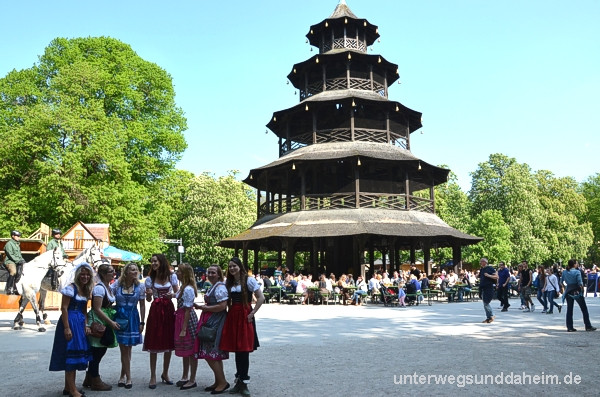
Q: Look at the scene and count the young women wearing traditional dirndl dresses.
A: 7